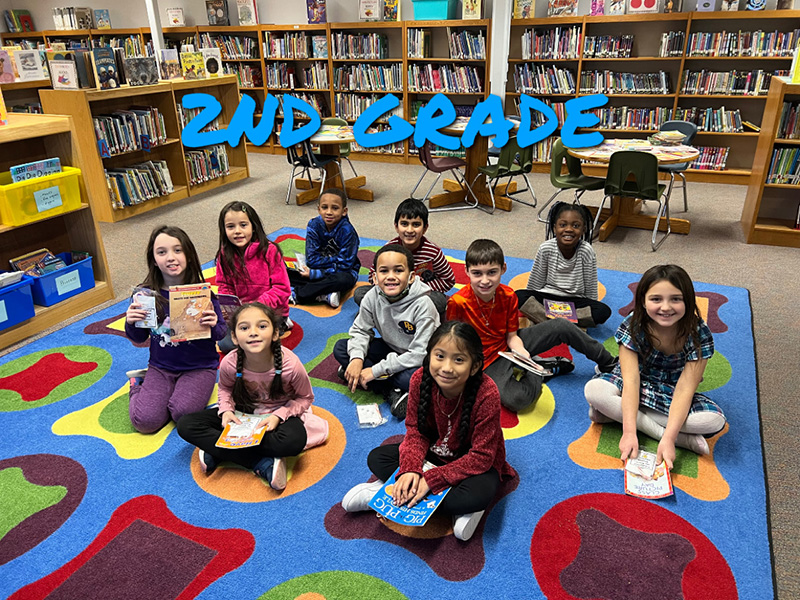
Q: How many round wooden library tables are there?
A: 3